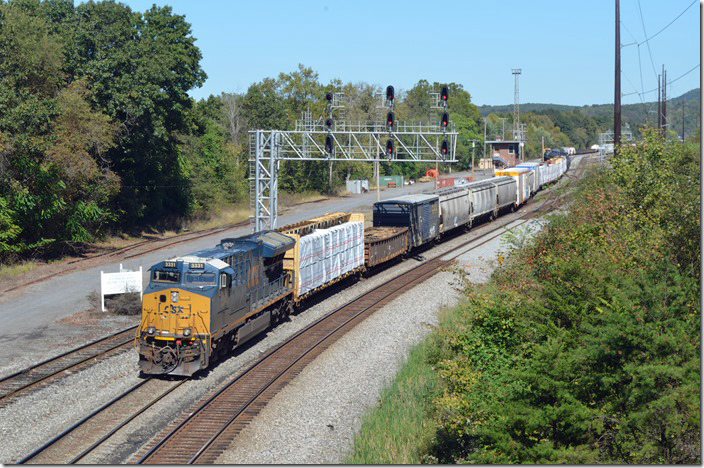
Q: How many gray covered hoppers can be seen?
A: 3